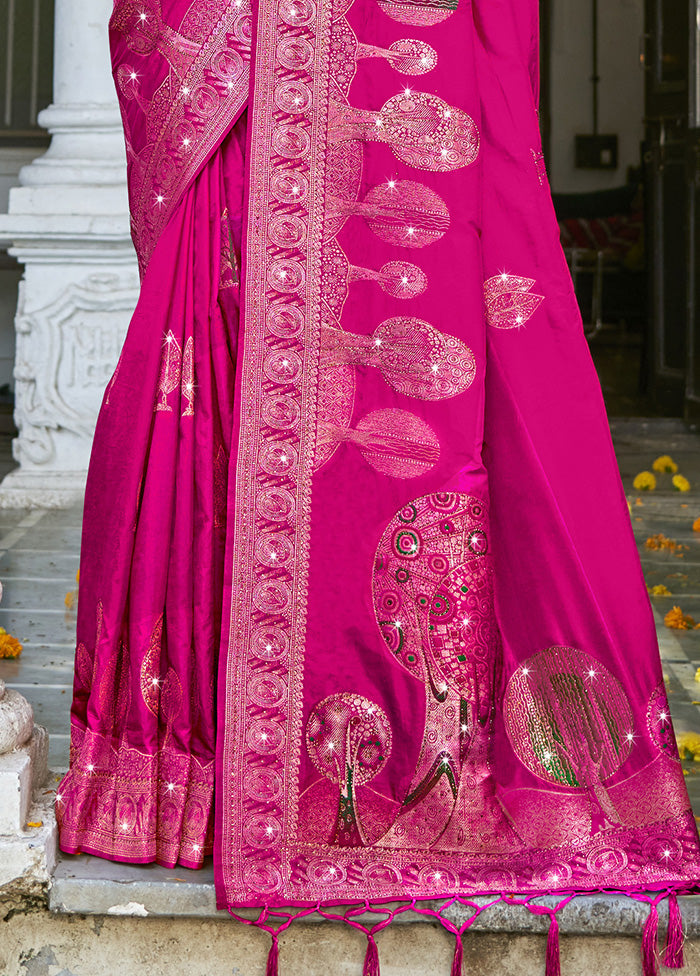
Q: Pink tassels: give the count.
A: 6